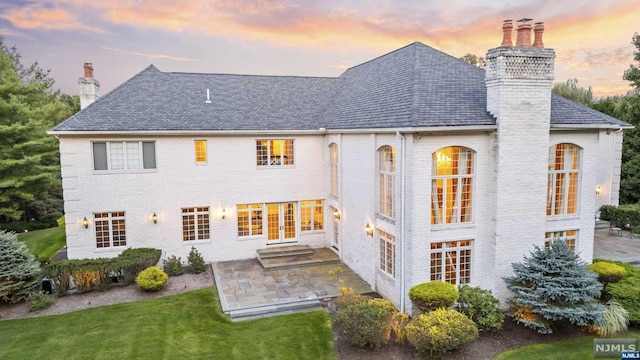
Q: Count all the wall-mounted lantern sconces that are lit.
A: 6